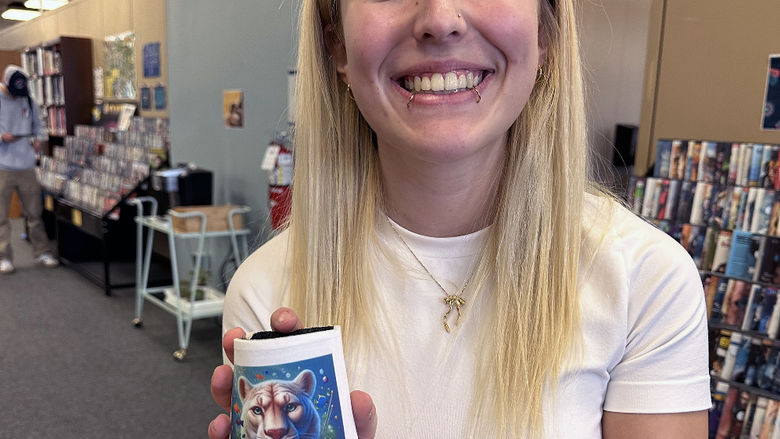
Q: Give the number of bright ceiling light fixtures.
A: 2